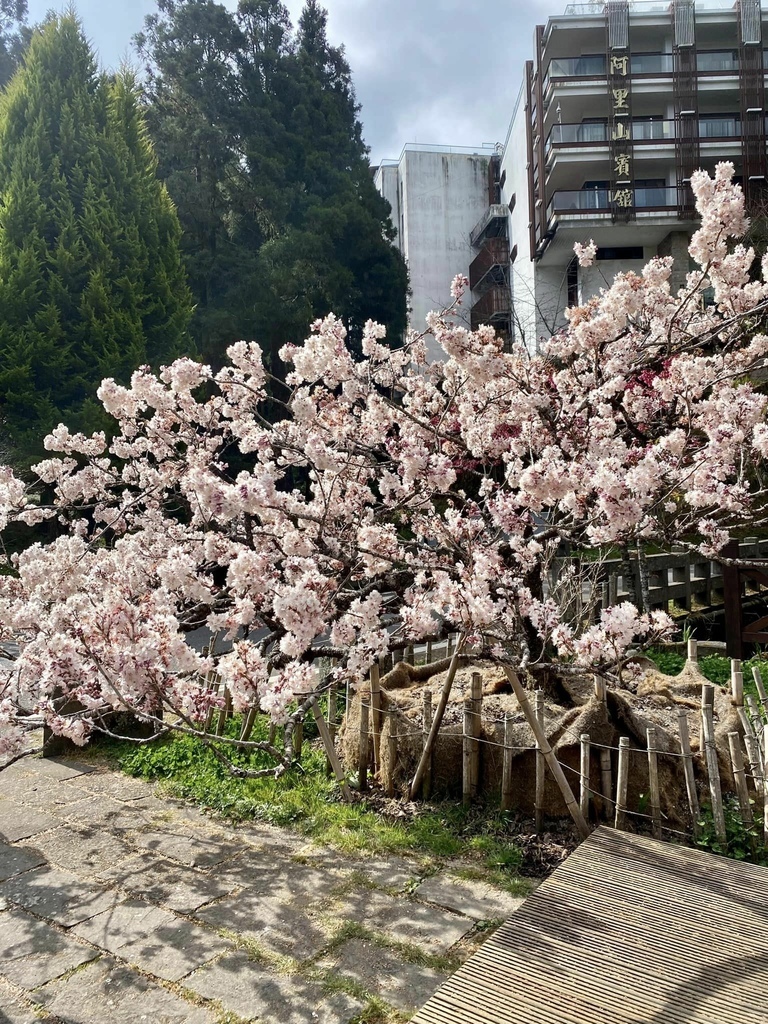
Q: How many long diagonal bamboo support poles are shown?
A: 3